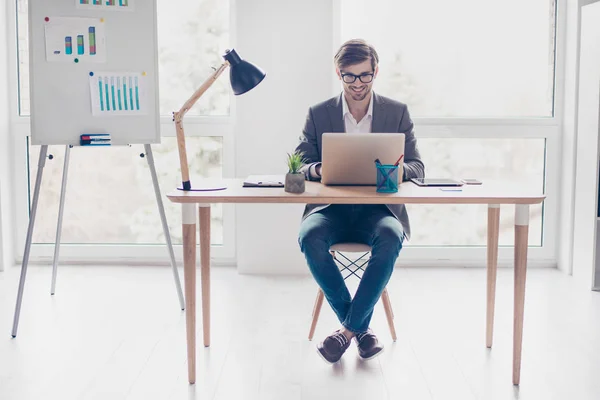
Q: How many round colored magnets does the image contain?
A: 5